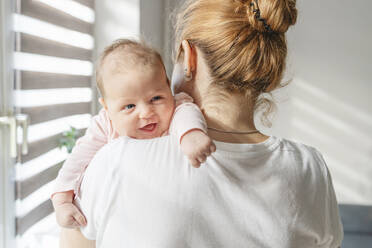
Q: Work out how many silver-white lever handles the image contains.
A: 2